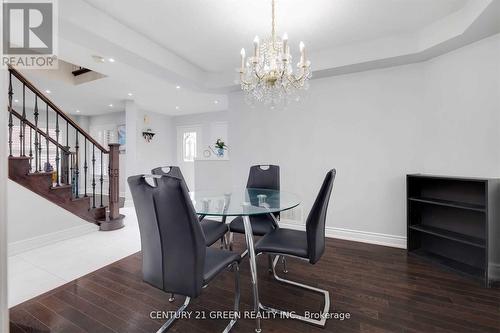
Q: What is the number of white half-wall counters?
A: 1